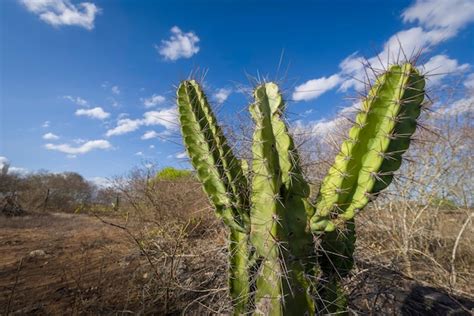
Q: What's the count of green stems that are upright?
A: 3